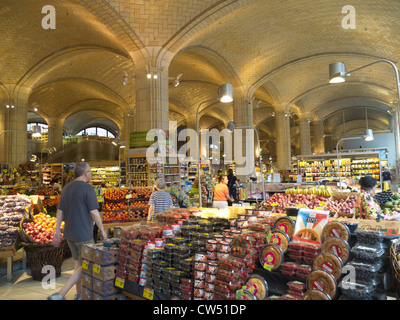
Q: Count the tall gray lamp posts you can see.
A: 4